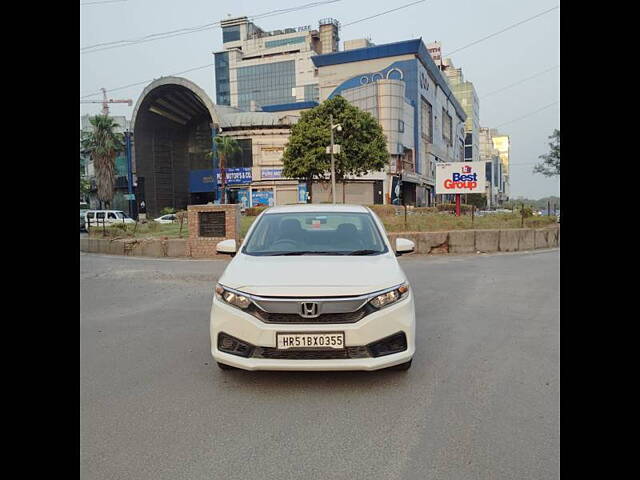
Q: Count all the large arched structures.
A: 1